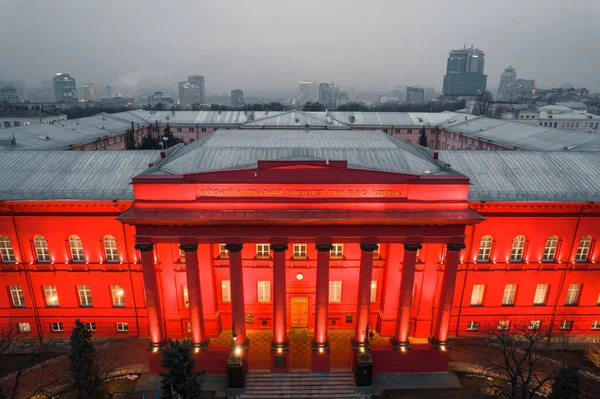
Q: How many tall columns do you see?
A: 8